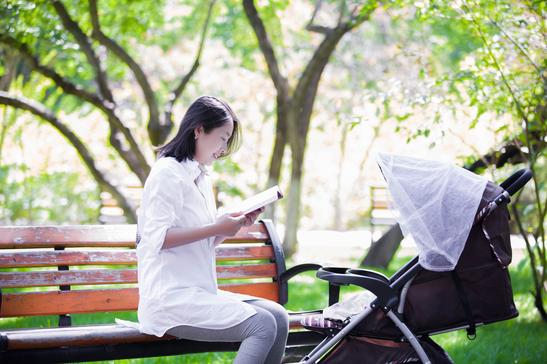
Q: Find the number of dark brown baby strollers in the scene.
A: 1